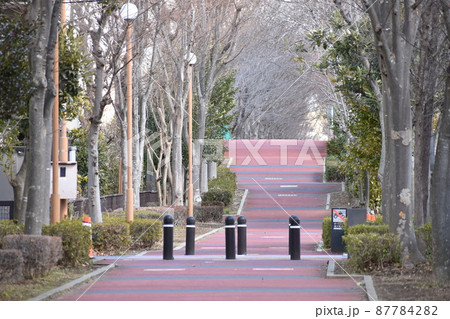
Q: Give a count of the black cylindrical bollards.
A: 5